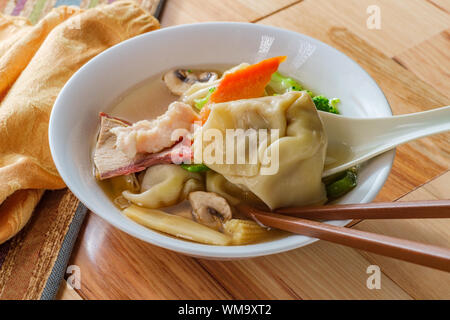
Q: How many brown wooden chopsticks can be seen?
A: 2